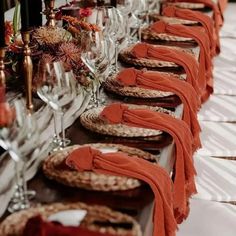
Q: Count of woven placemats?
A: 8